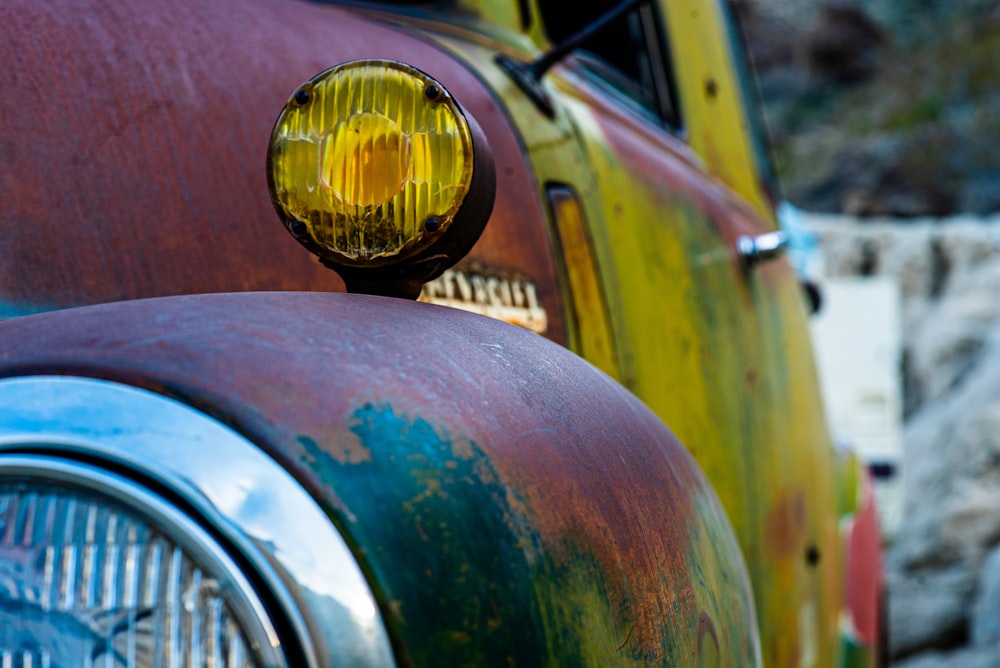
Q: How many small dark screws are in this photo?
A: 4